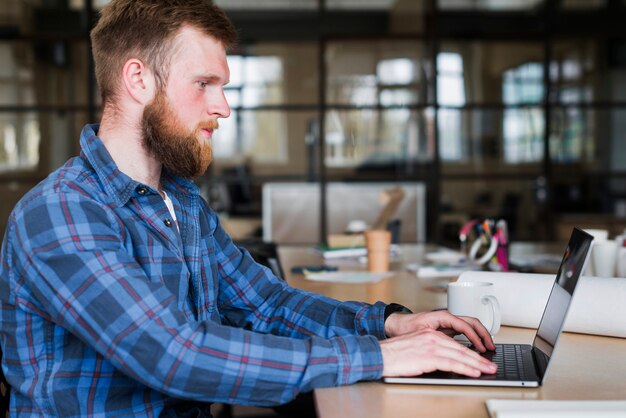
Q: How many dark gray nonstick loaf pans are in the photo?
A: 0